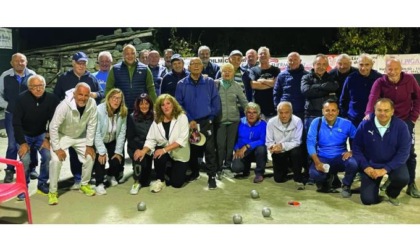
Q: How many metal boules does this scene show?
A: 4